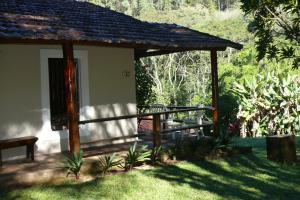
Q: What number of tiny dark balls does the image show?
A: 0